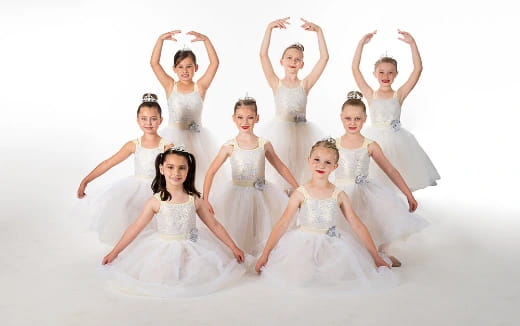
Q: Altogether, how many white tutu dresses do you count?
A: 8